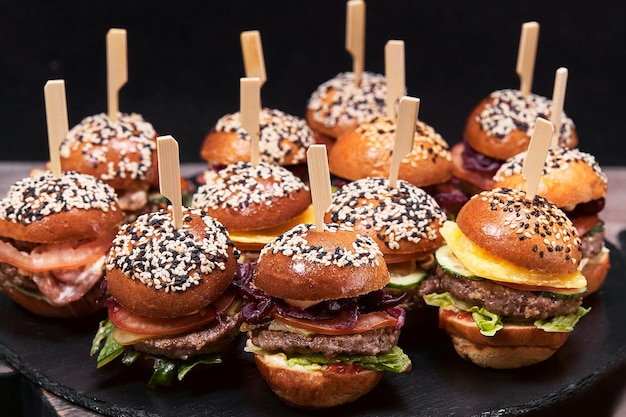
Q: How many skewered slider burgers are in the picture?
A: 12